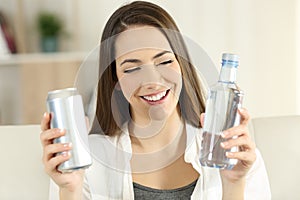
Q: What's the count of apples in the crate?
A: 0